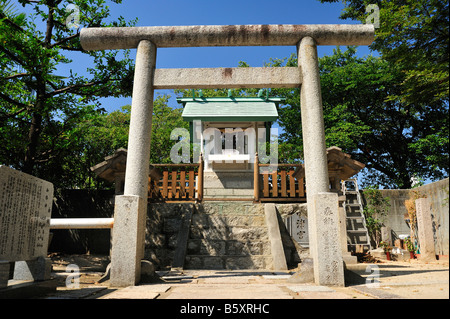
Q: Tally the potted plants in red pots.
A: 2